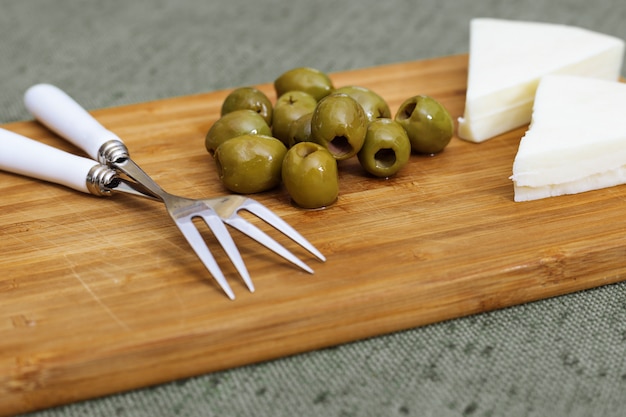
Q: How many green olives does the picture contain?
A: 11